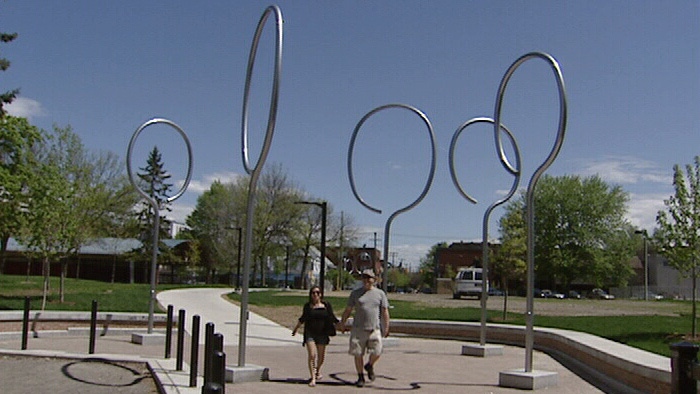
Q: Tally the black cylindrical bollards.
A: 9